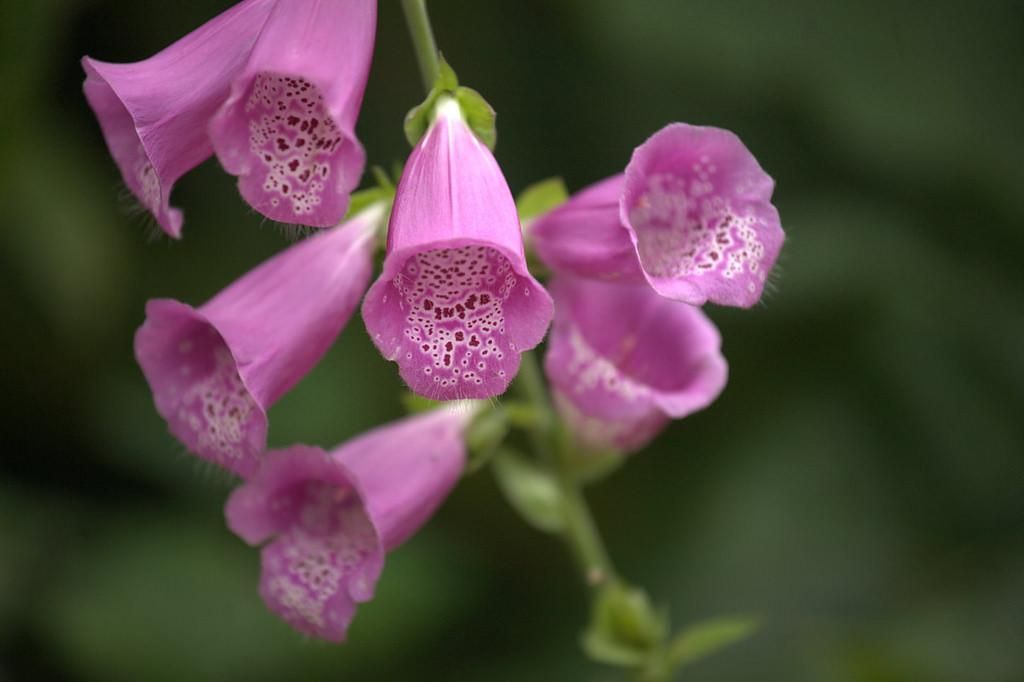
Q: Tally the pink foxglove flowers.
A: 7